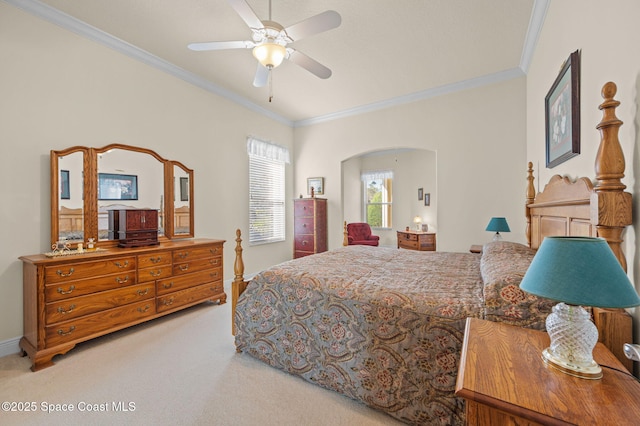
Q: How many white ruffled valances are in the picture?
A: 2